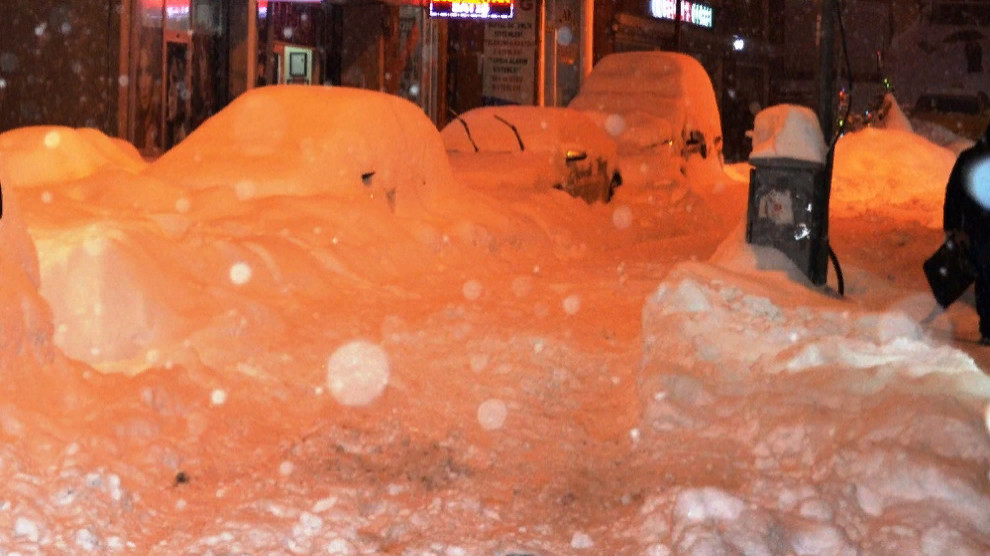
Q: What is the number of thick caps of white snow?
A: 1